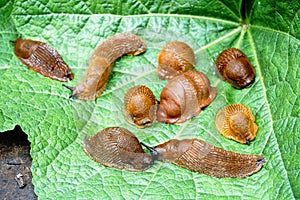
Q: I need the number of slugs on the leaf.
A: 9